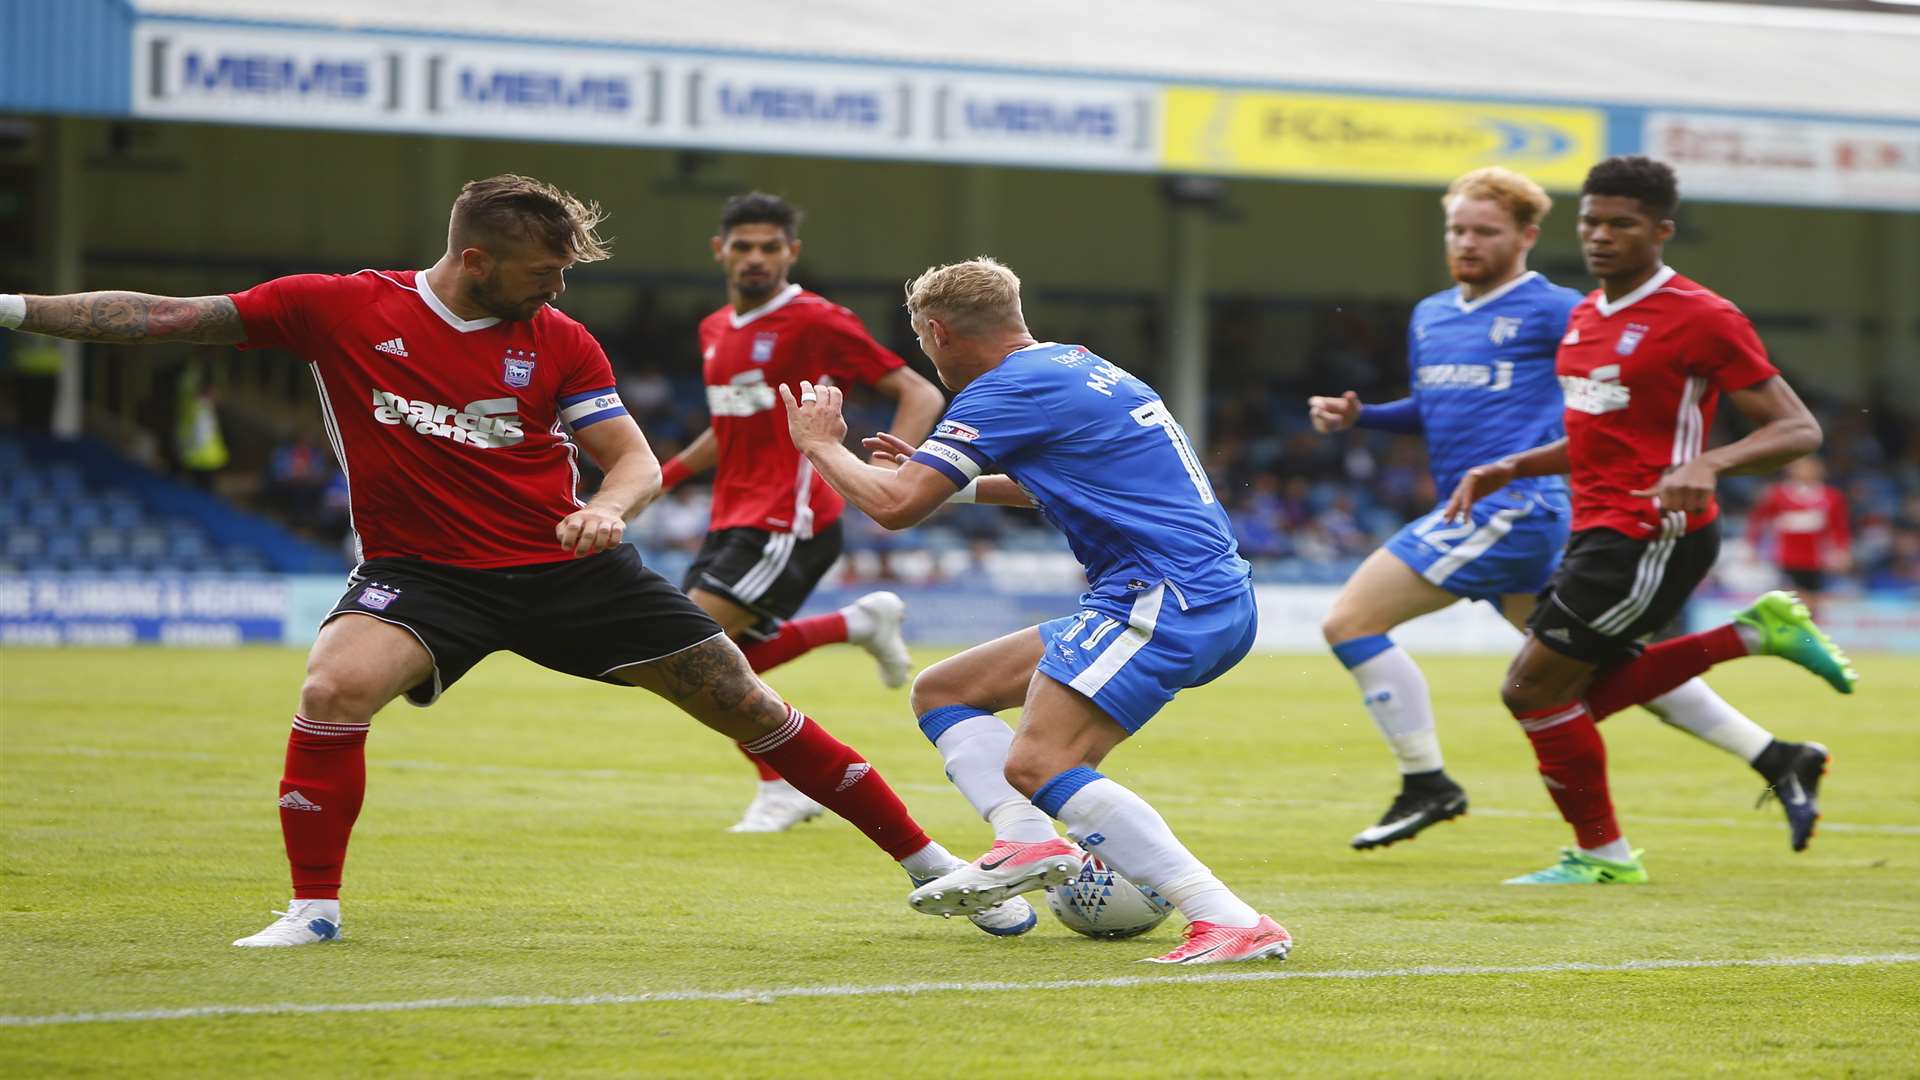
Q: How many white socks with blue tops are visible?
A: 3